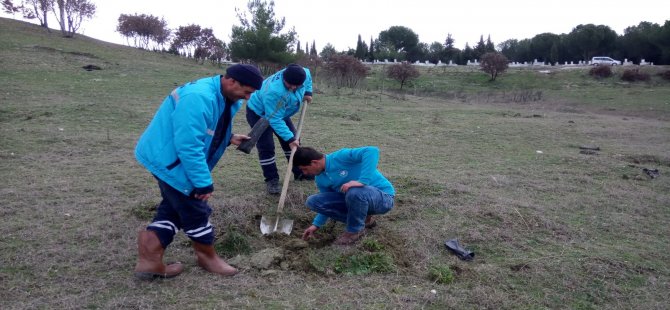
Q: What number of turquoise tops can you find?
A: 3